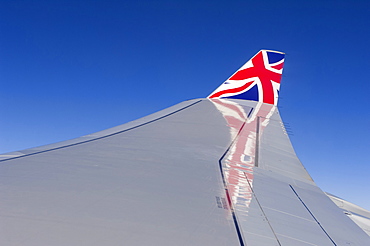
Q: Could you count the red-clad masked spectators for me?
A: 0